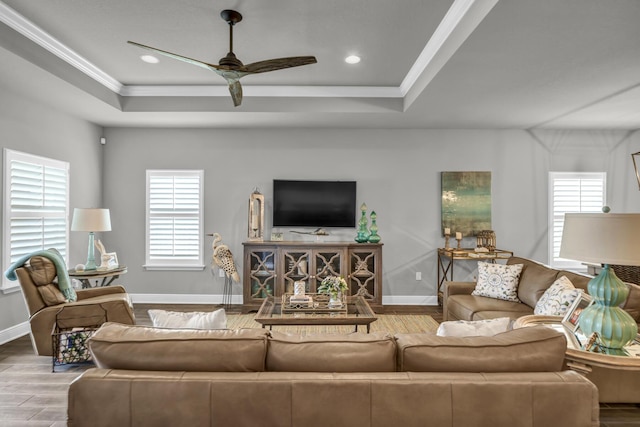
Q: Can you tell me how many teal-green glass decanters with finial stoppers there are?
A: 2